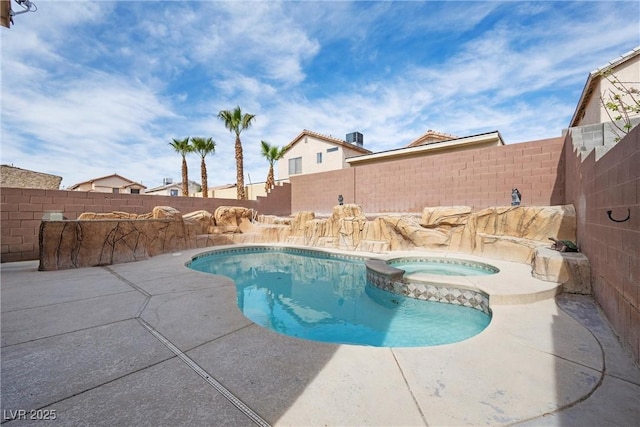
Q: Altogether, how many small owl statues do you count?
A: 2